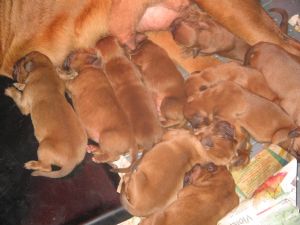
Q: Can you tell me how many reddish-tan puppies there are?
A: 10